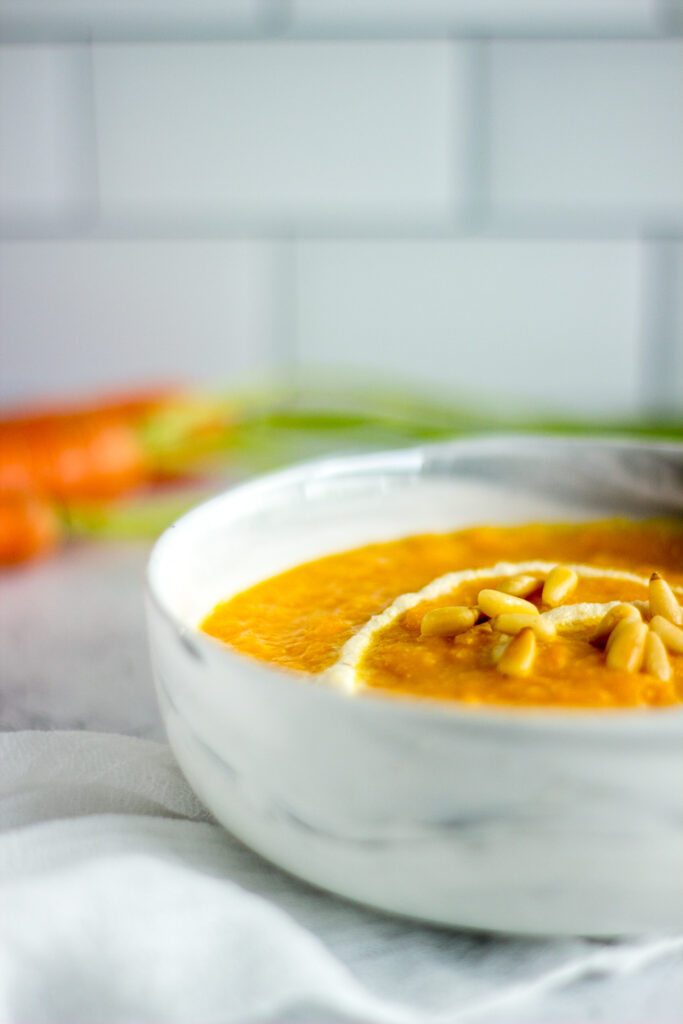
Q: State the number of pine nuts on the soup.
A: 11